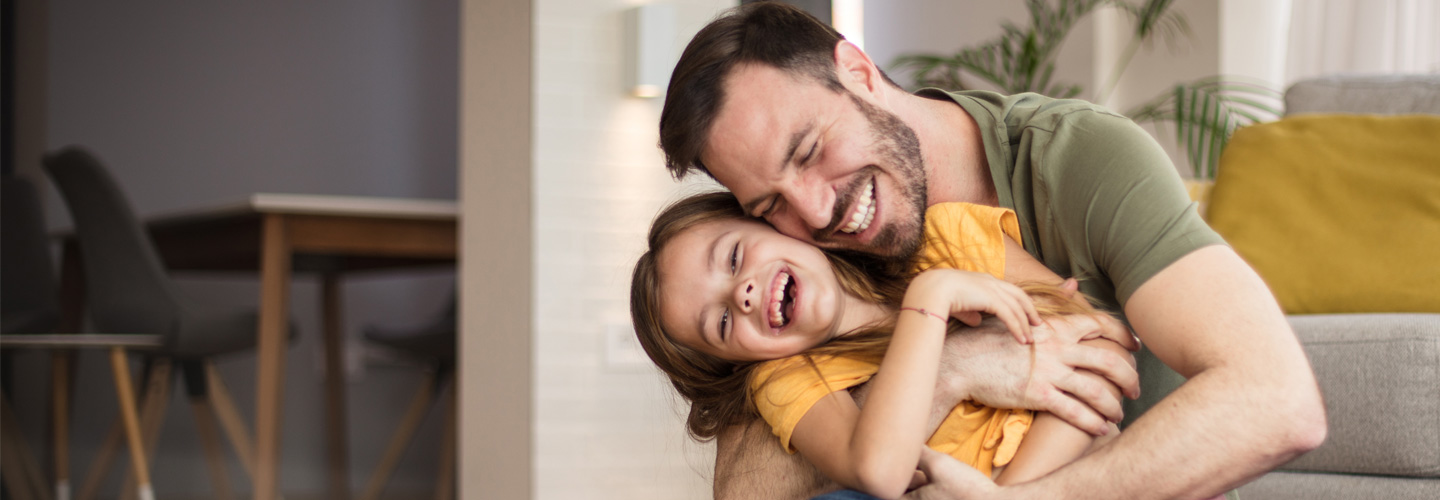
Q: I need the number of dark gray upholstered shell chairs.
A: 3